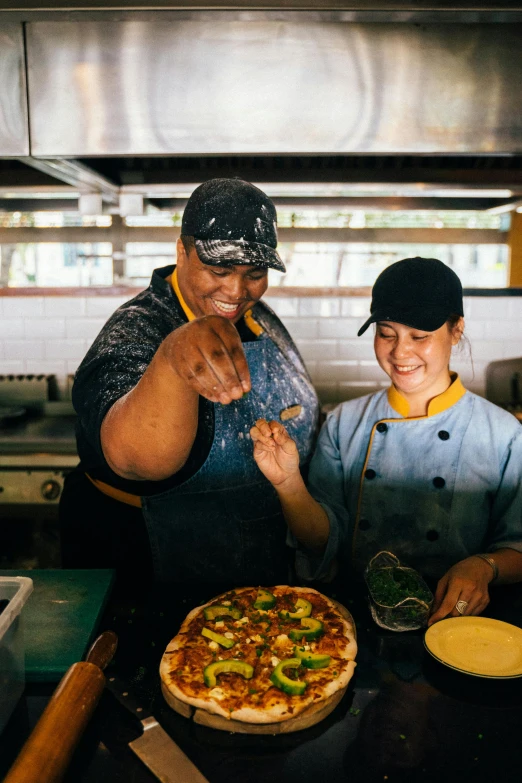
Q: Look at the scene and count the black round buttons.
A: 6